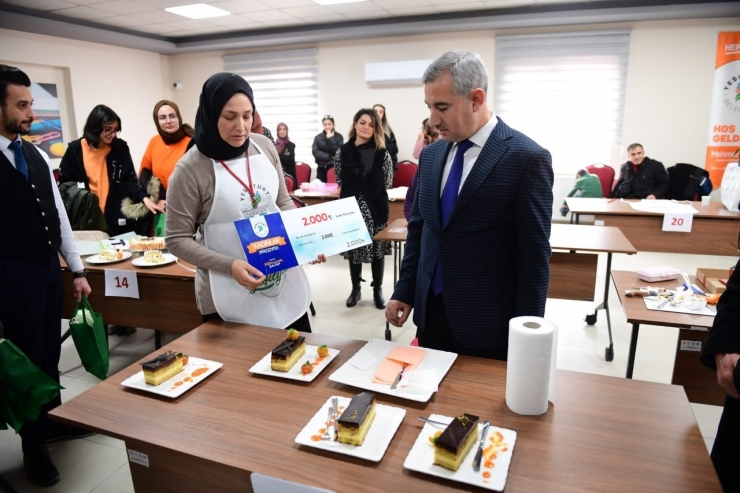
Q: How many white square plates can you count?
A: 5